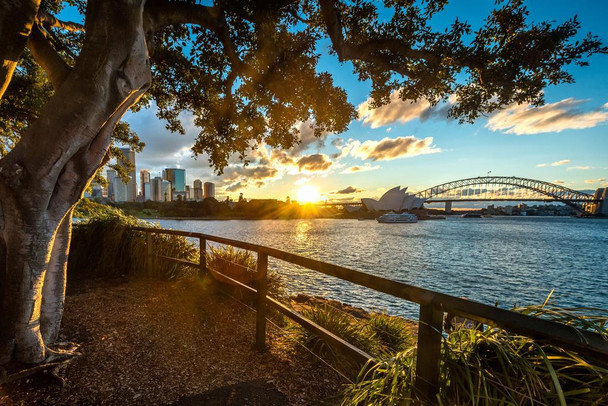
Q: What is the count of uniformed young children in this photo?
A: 0